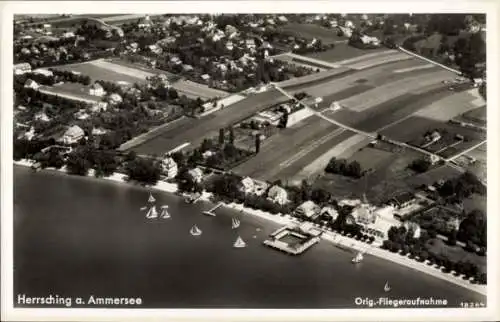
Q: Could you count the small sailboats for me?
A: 8